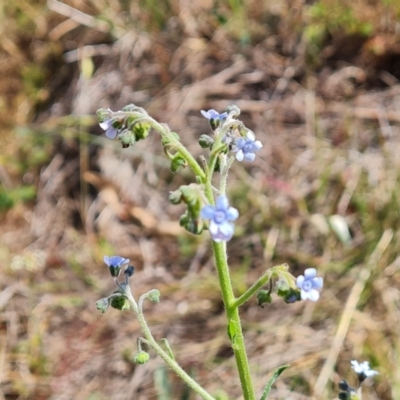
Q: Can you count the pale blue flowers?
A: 7